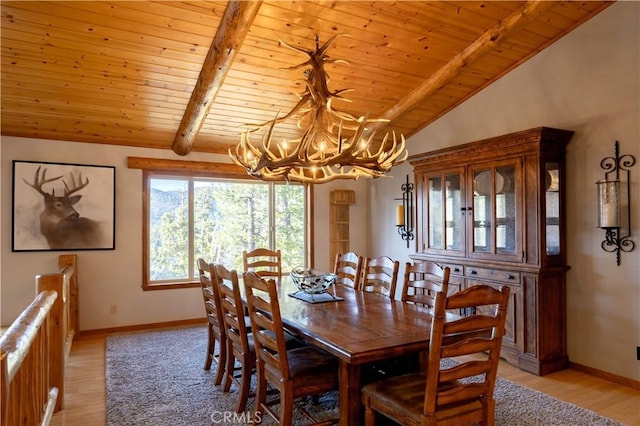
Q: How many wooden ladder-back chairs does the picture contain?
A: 8